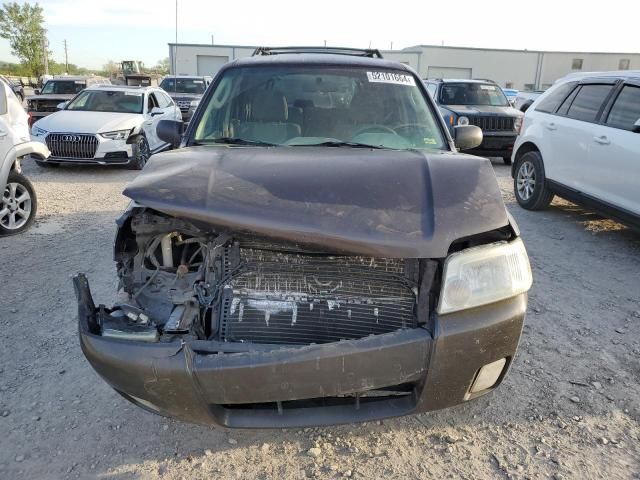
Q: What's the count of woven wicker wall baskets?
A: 0